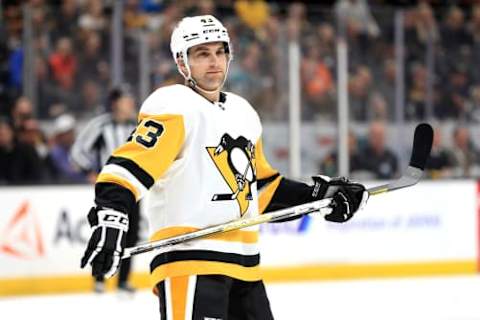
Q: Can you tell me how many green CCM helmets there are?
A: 0